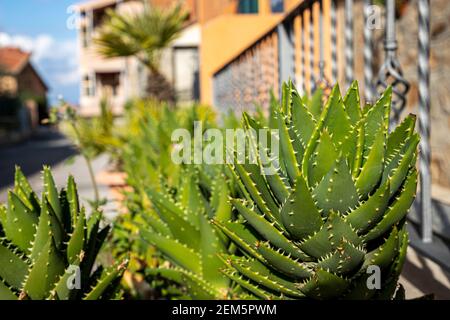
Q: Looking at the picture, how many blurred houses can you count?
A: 3